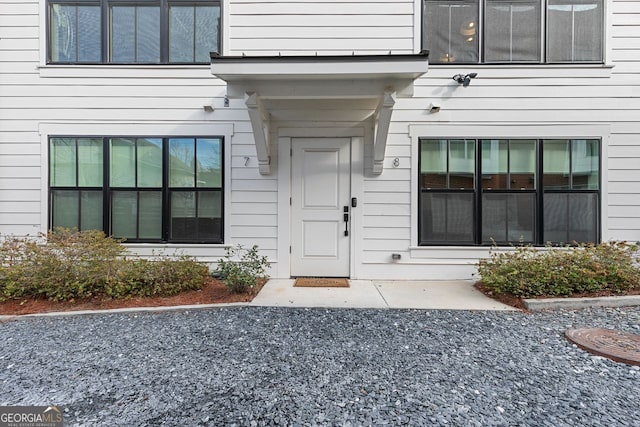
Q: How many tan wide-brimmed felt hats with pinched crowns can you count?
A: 0